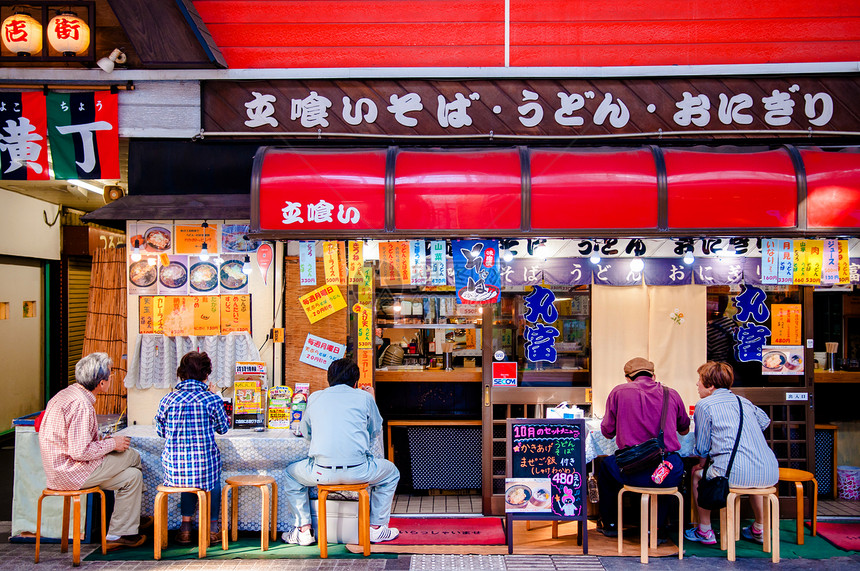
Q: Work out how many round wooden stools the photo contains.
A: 7